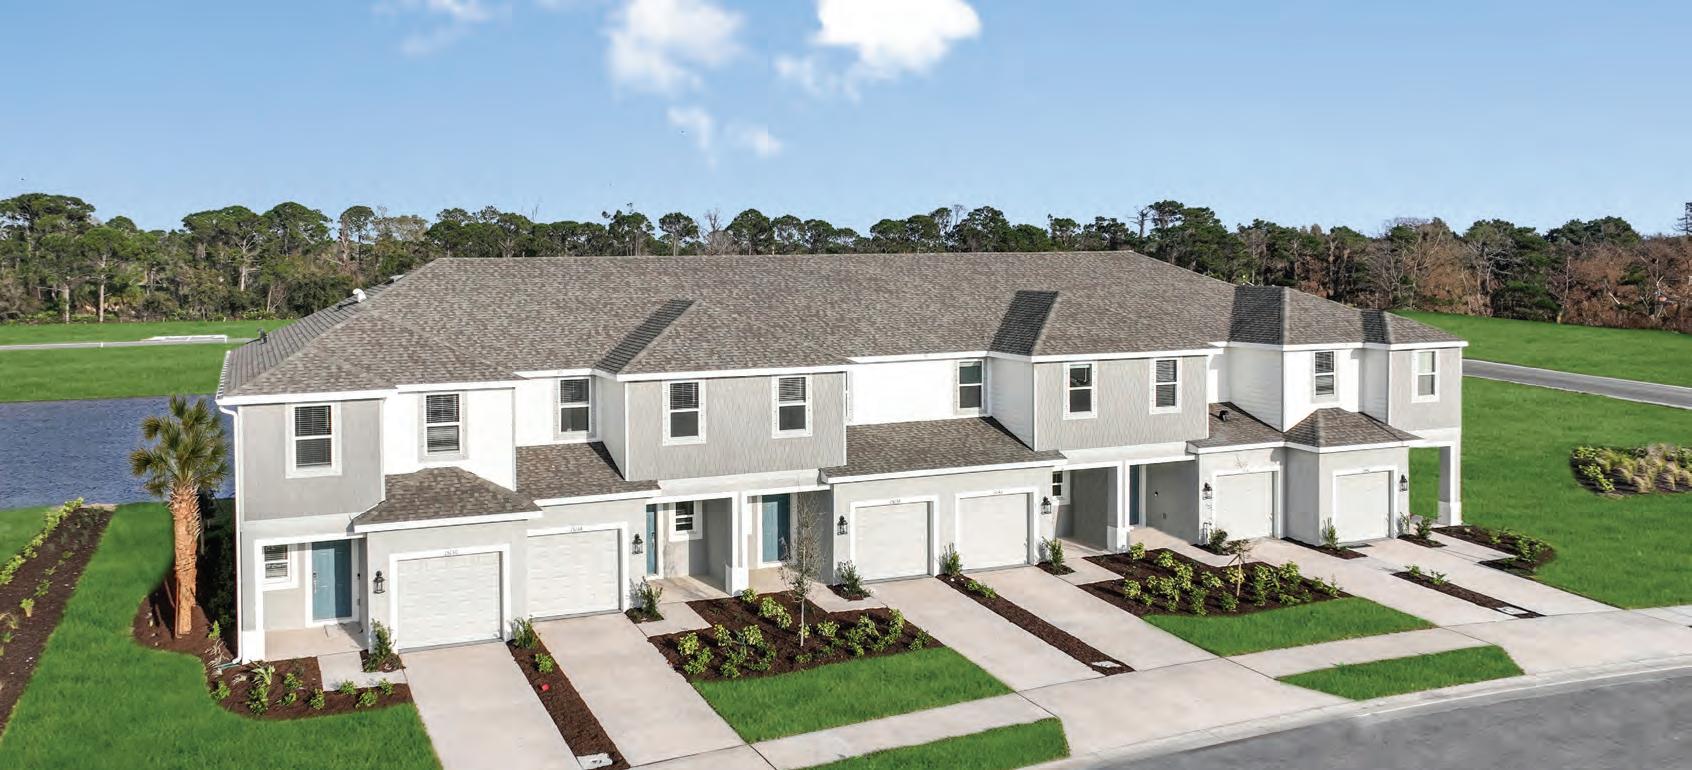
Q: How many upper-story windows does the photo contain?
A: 10